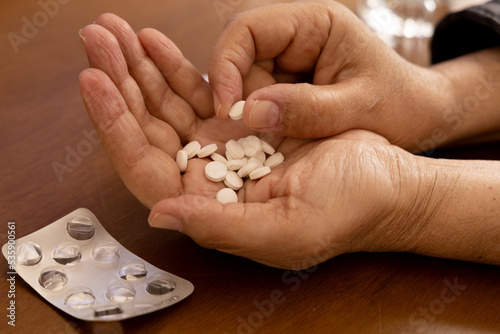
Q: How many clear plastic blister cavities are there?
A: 9